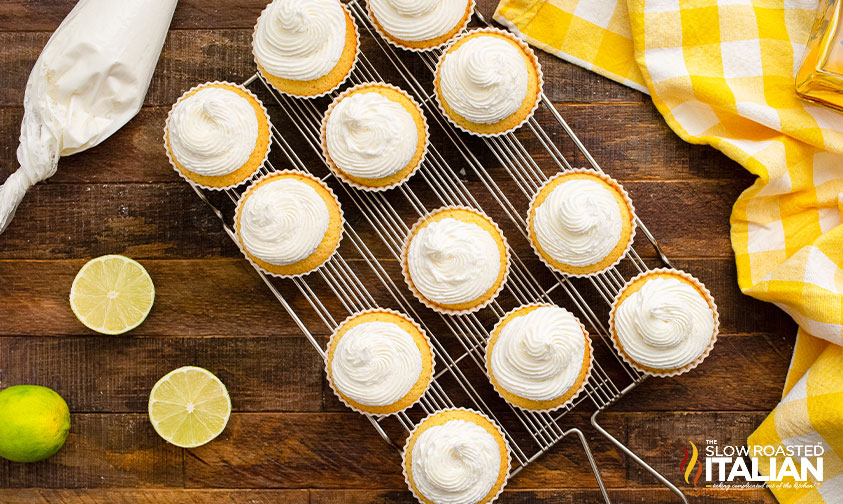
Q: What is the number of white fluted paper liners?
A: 12